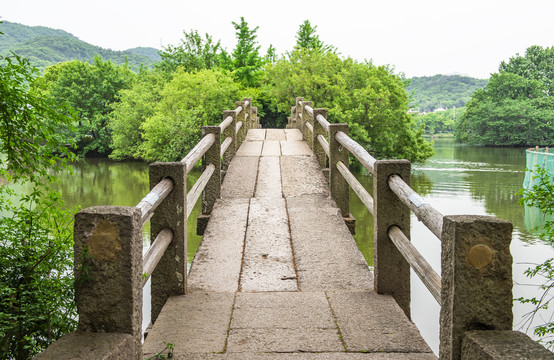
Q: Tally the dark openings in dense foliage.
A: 1